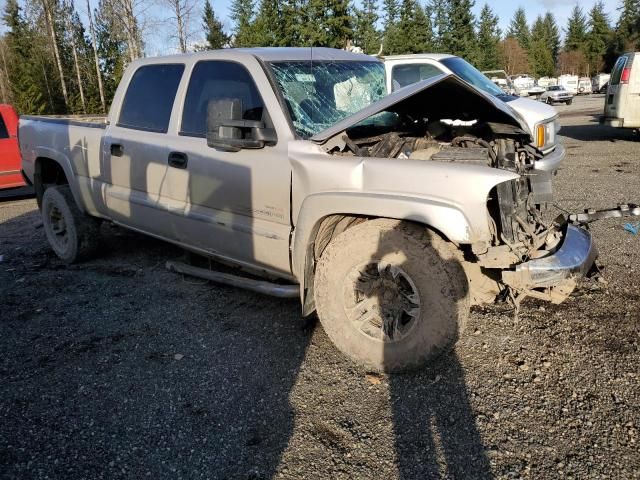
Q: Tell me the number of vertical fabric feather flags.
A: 0